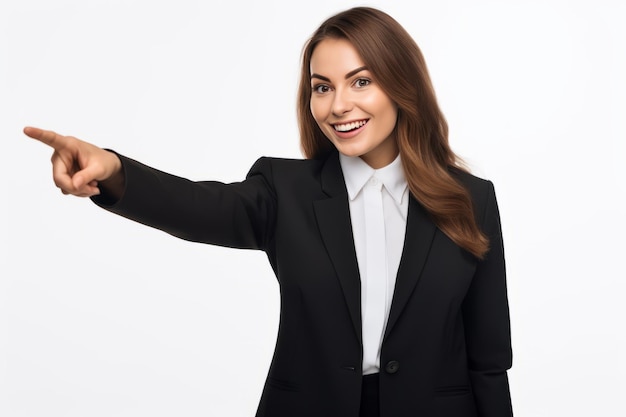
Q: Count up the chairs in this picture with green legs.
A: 0